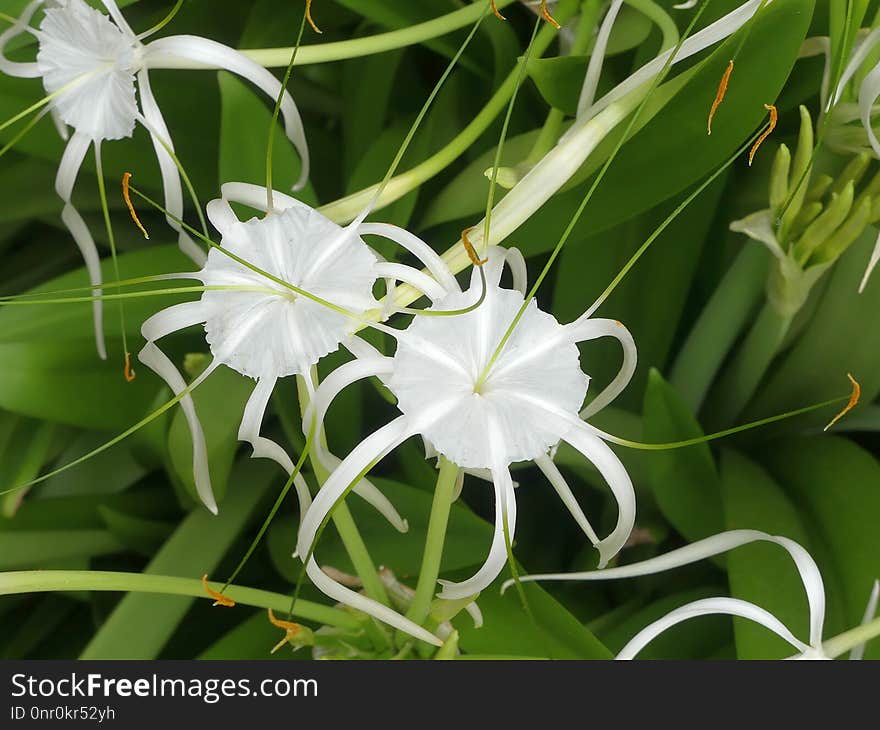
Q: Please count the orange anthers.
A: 11